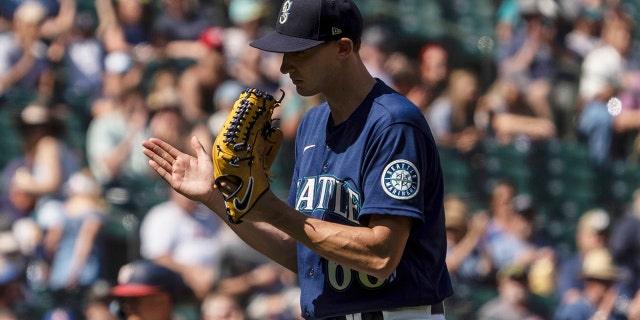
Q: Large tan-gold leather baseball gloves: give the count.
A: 1